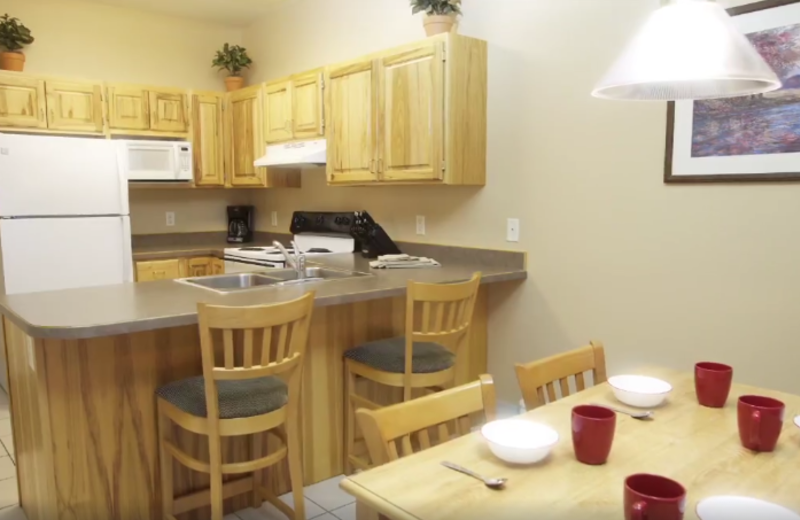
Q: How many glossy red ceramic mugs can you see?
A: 4